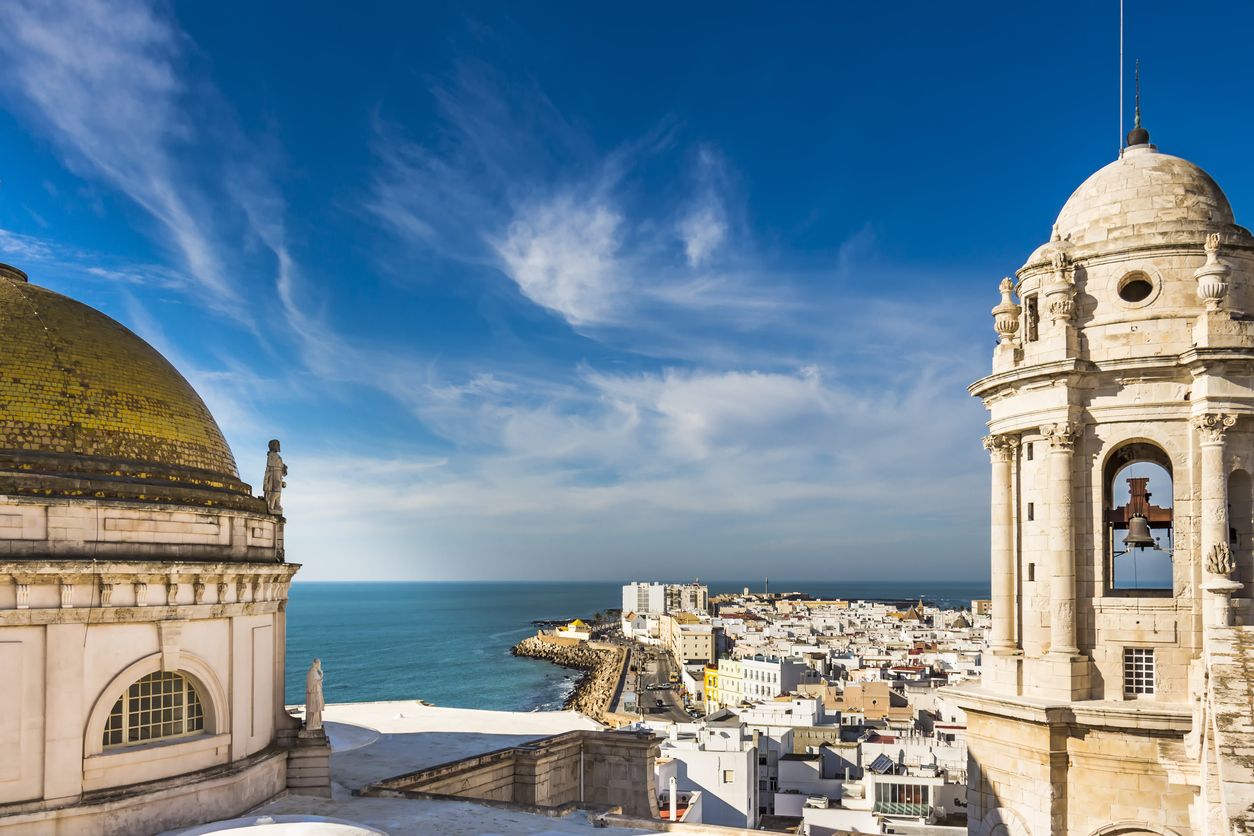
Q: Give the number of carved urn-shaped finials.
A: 3